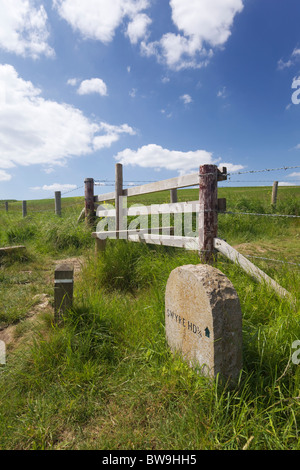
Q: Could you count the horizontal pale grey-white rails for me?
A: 3